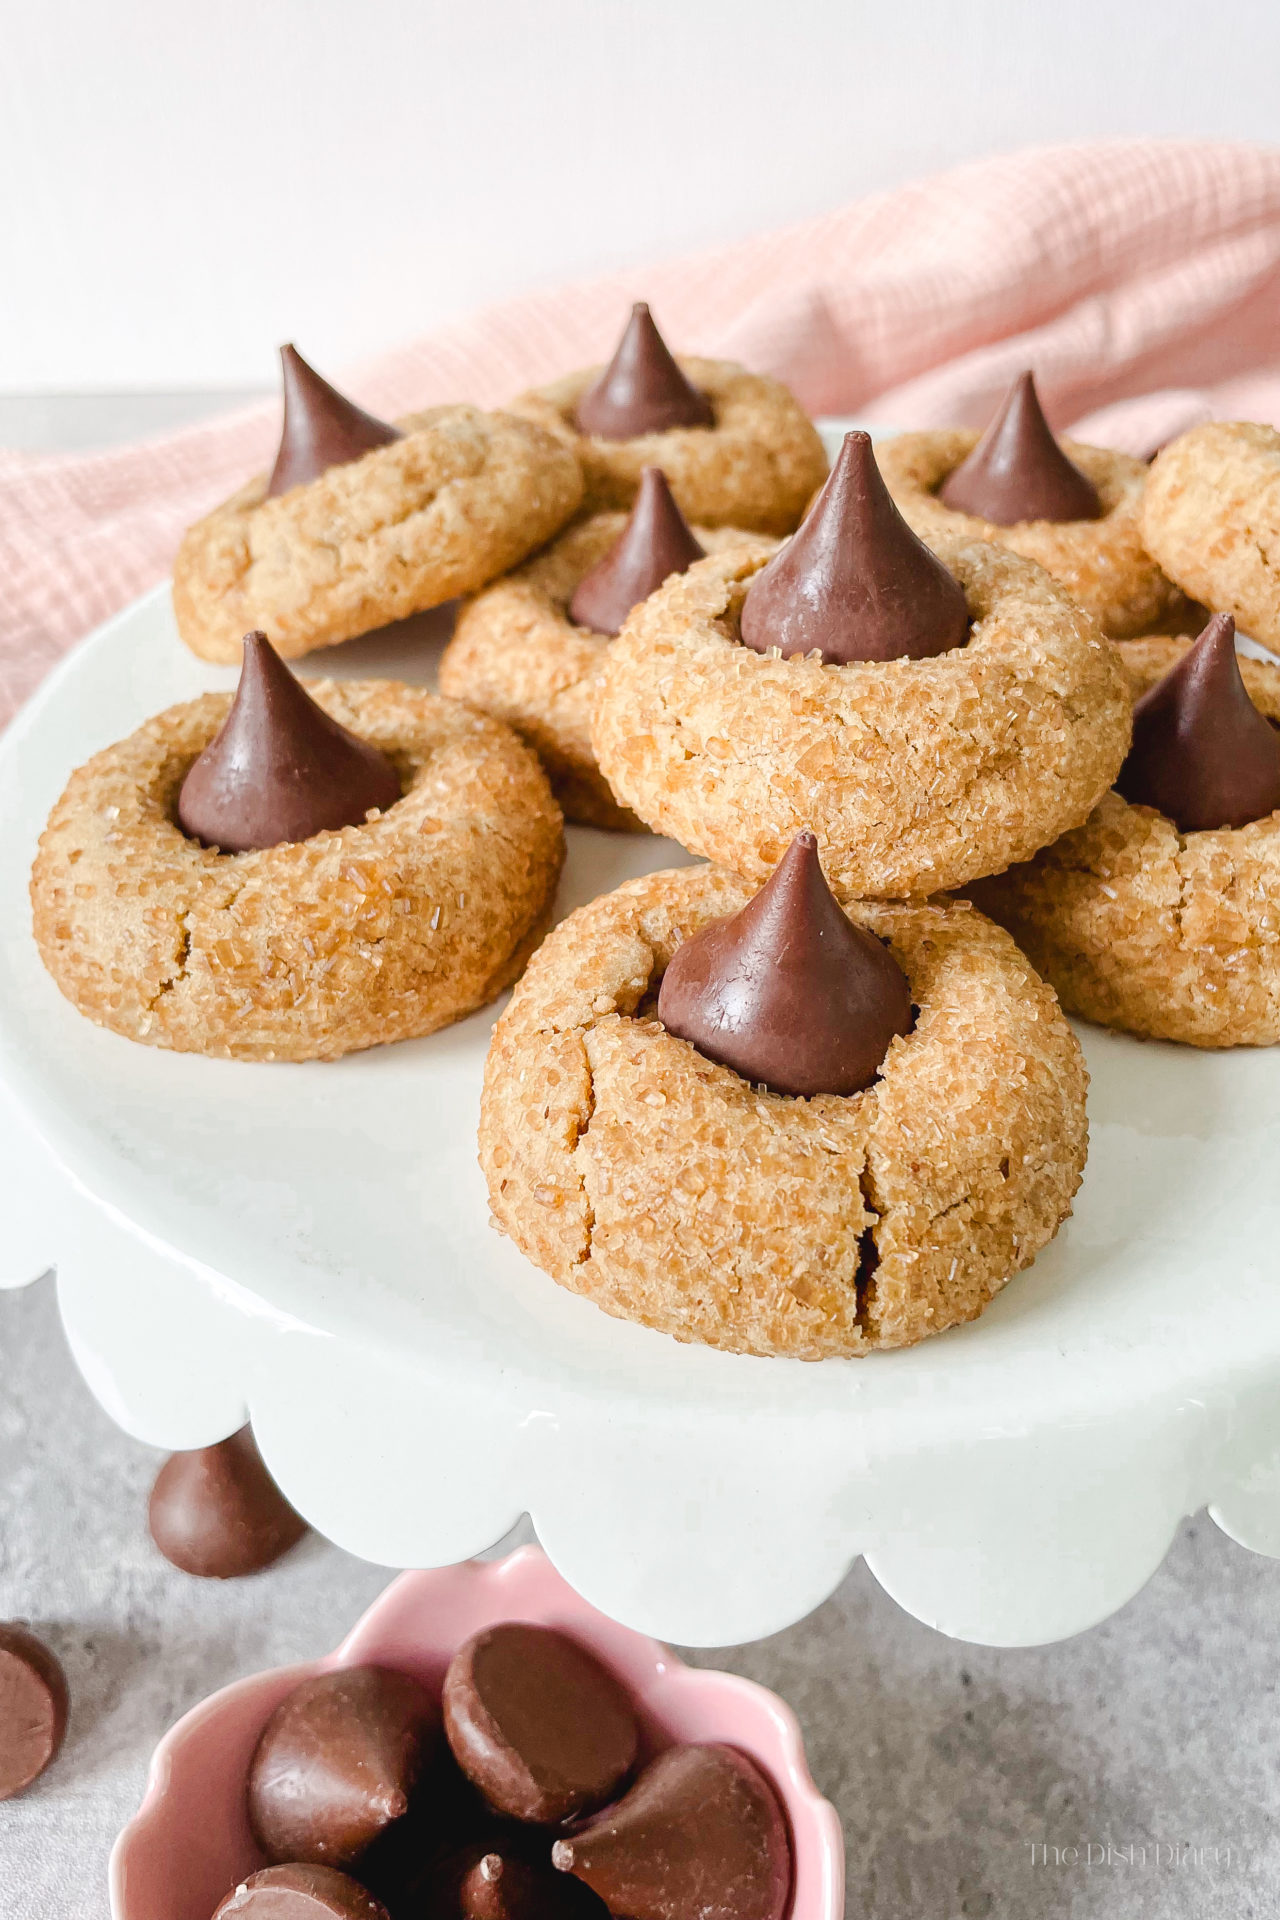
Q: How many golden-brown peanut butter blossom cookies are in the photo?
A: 9